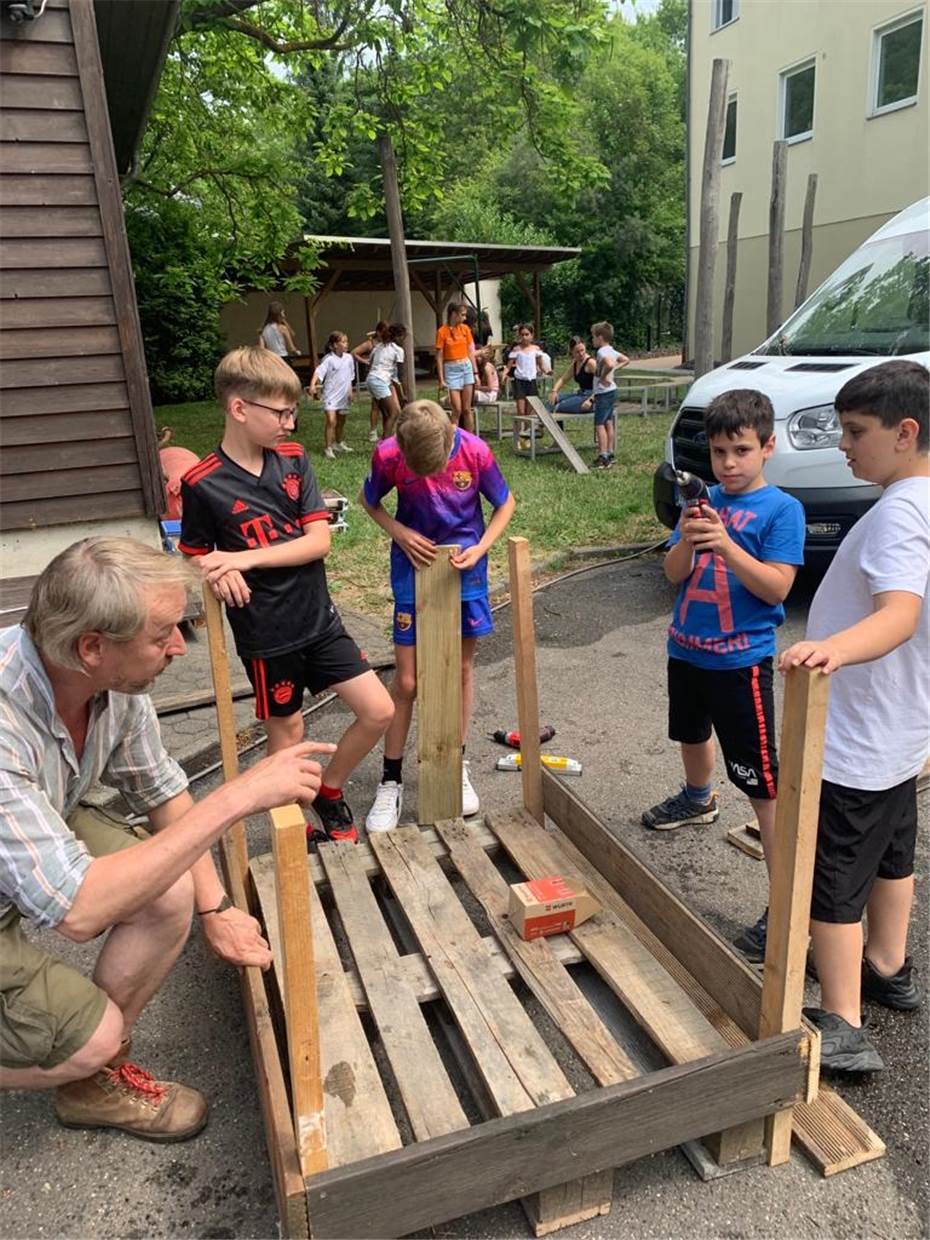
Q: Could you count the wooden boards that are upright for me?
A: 5